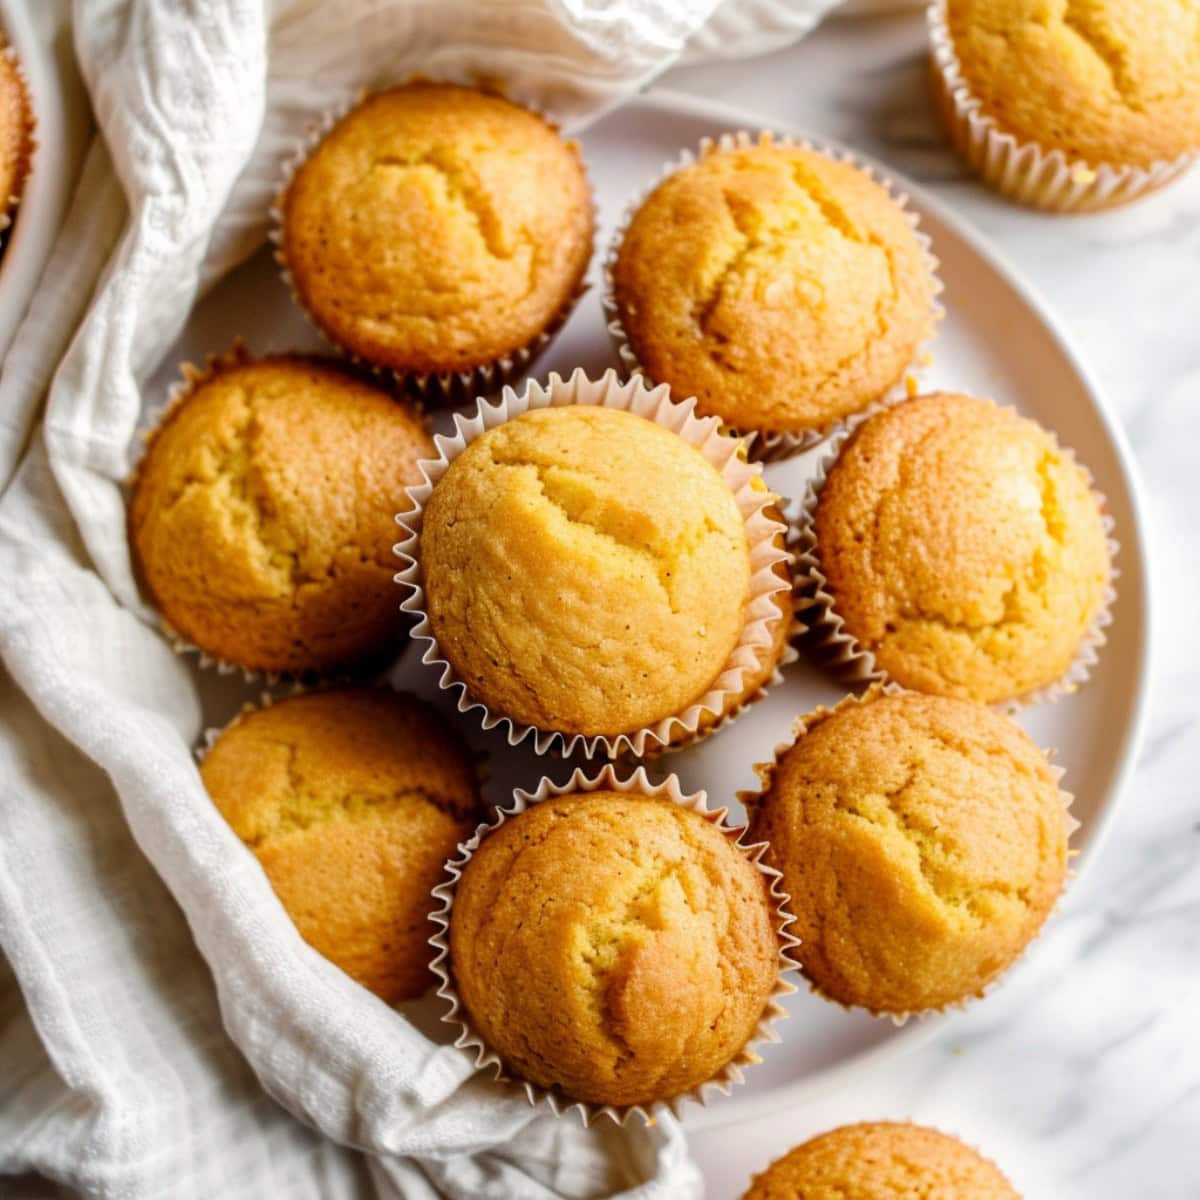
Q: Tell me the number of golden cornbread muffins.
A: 11